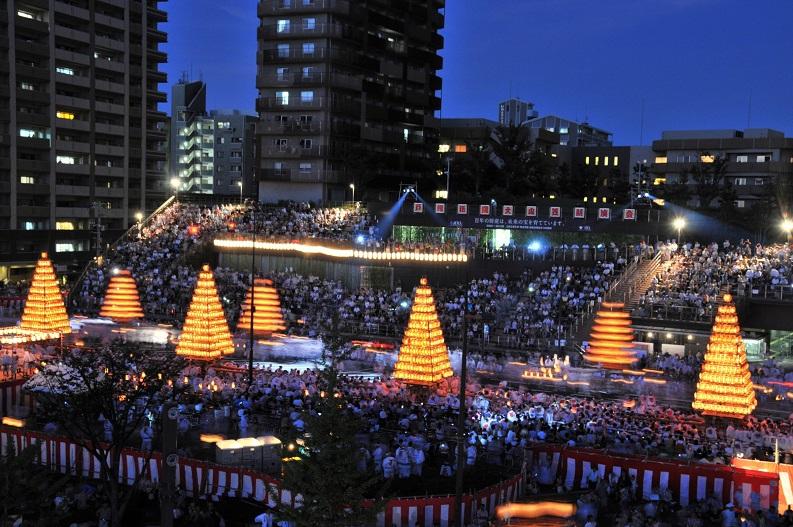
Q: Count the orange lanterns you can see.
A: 7